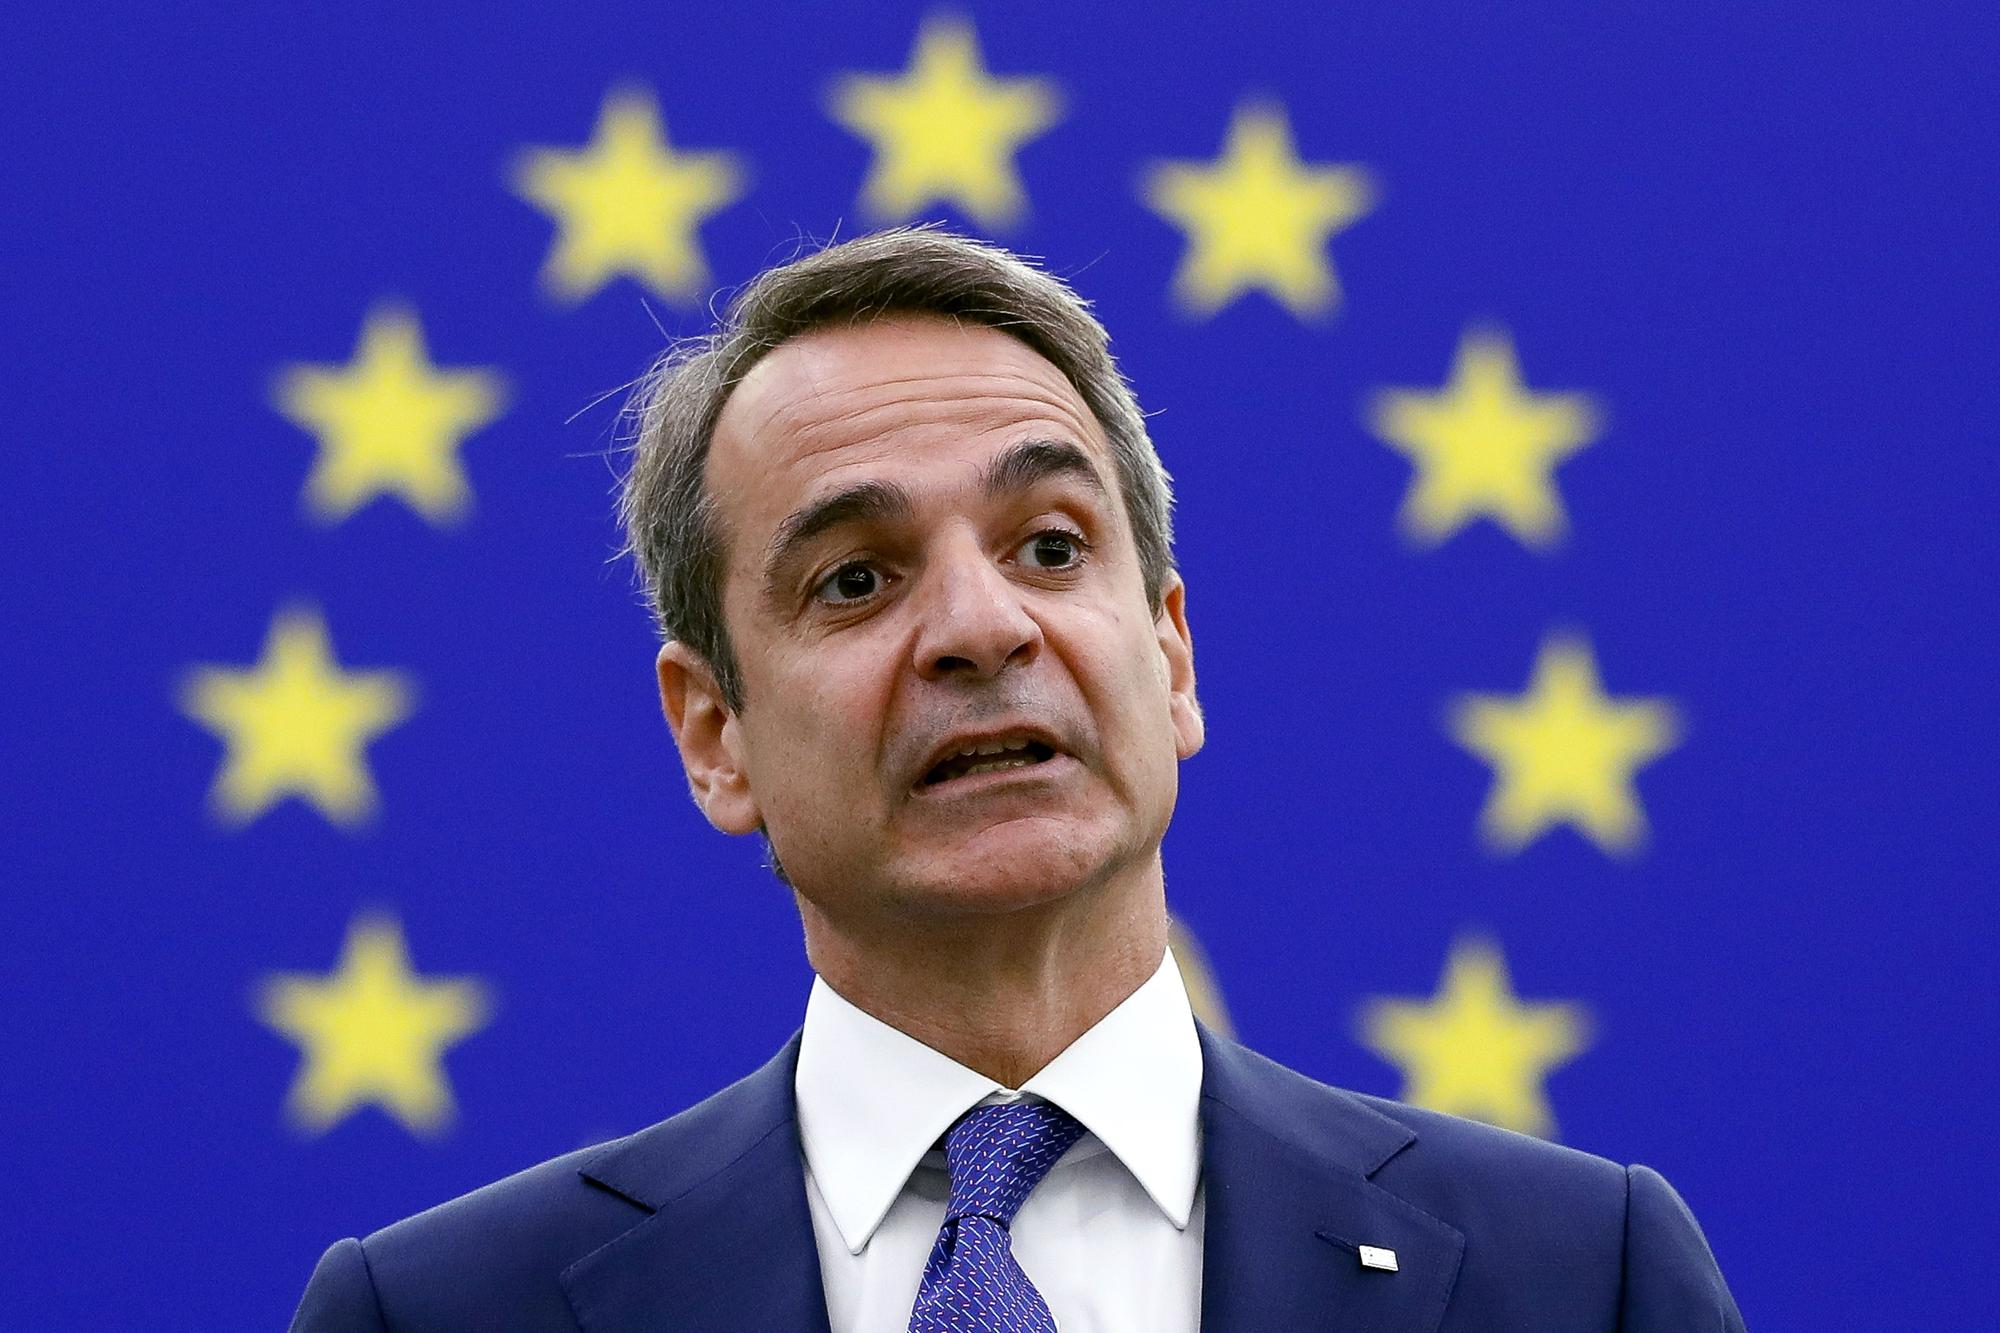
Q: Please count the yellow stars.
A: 9